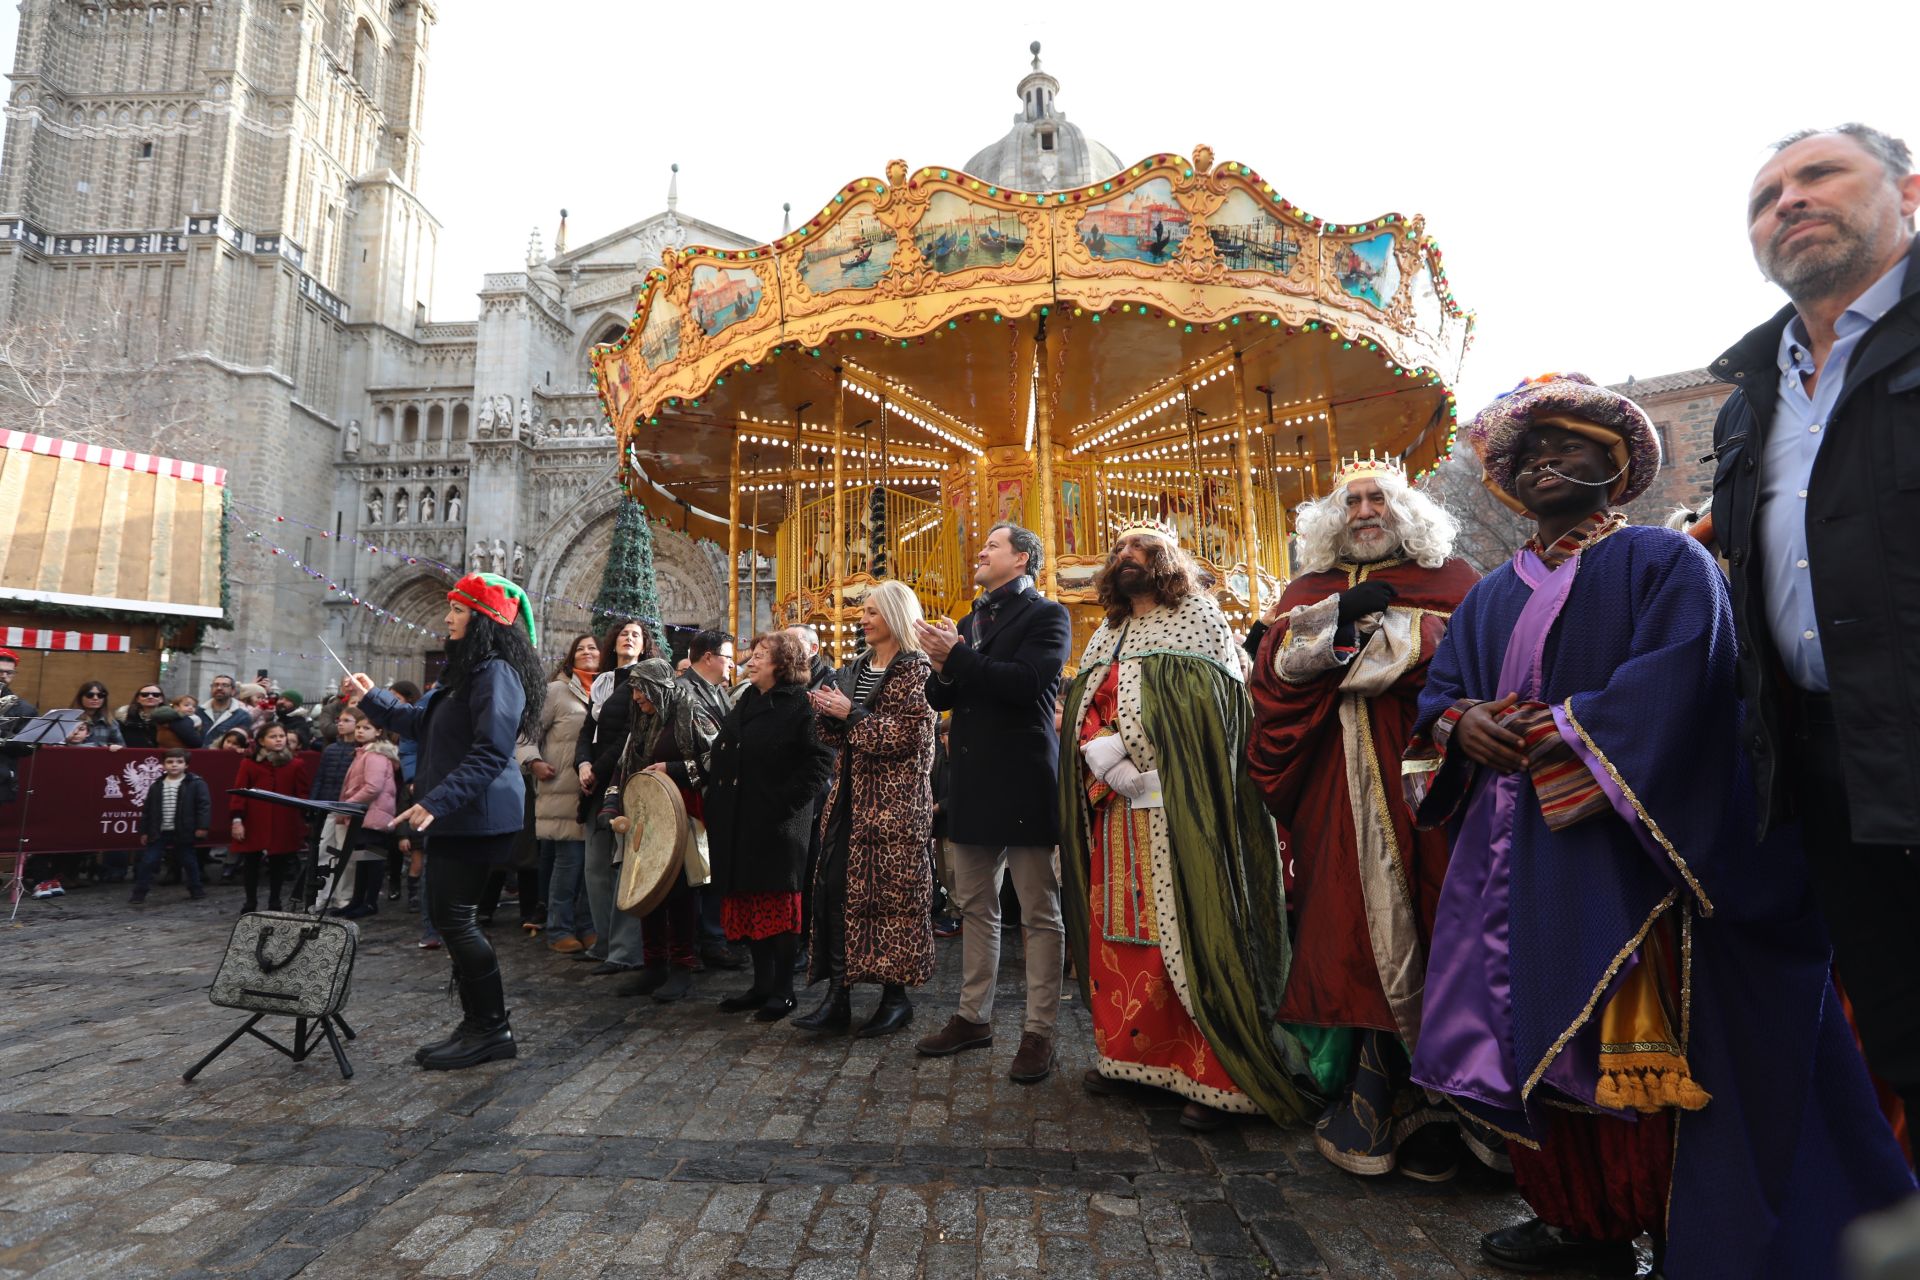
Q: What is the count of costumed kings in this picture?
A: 3